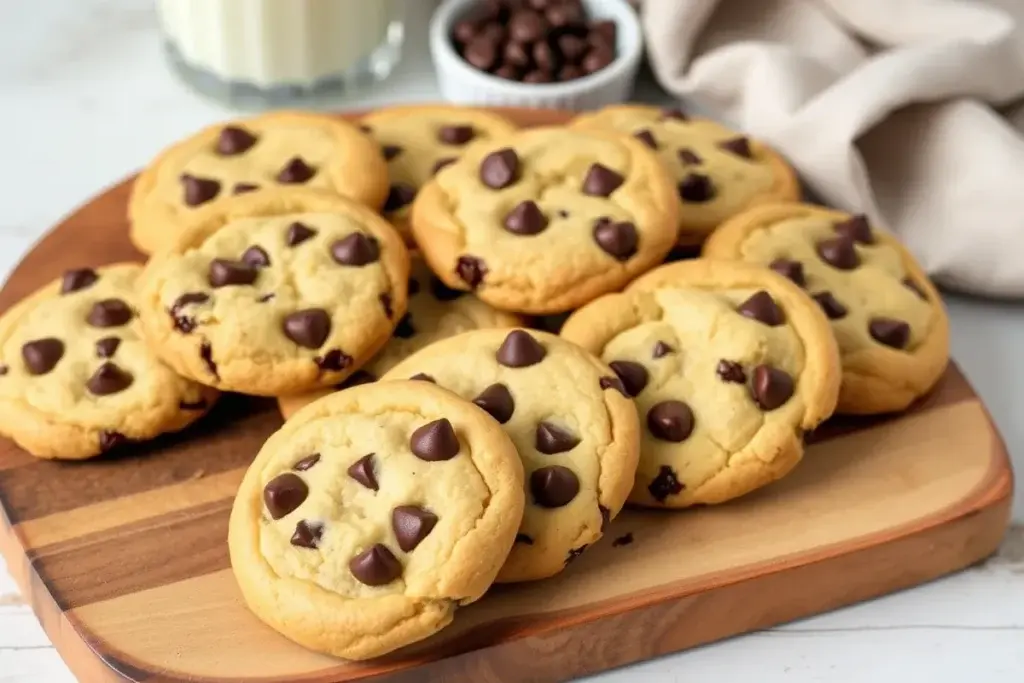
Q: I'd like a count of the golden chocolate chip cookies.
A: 11